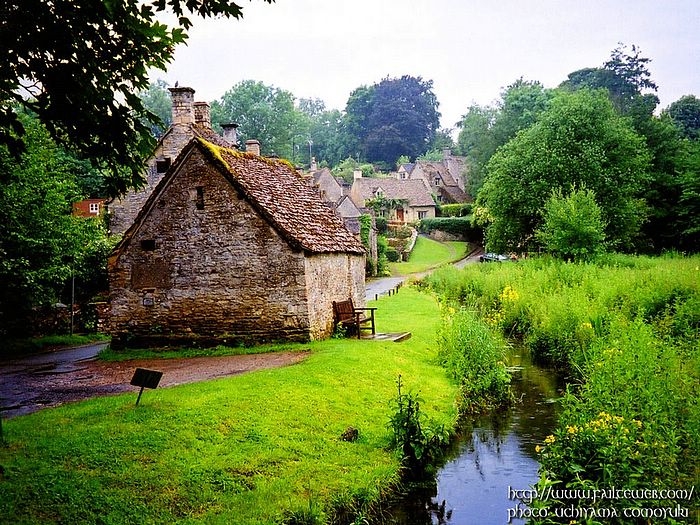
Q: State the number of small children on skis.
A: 0